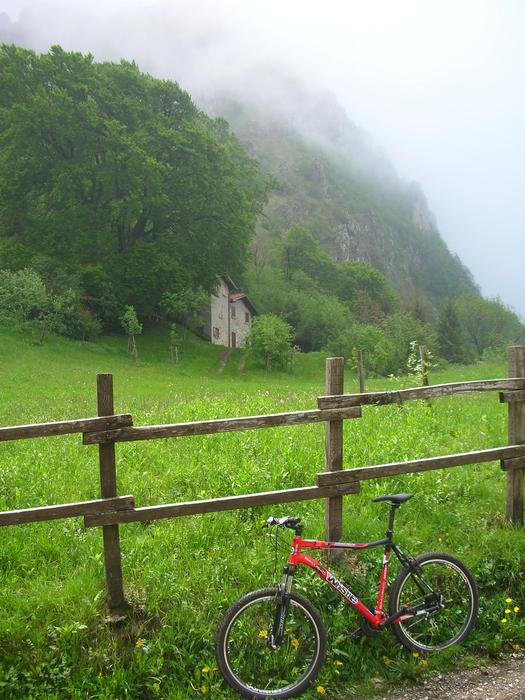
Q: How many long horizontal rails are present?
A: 6